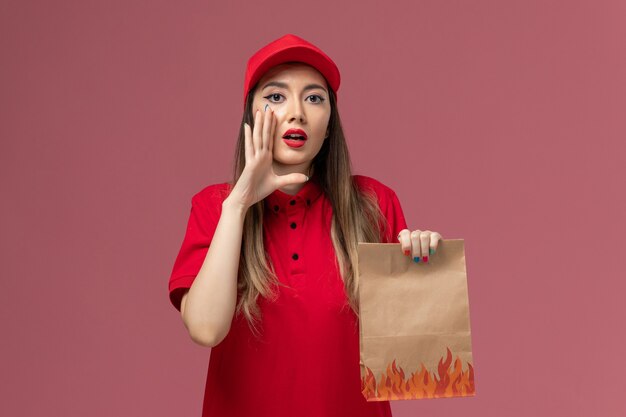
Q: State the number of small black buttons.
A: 5